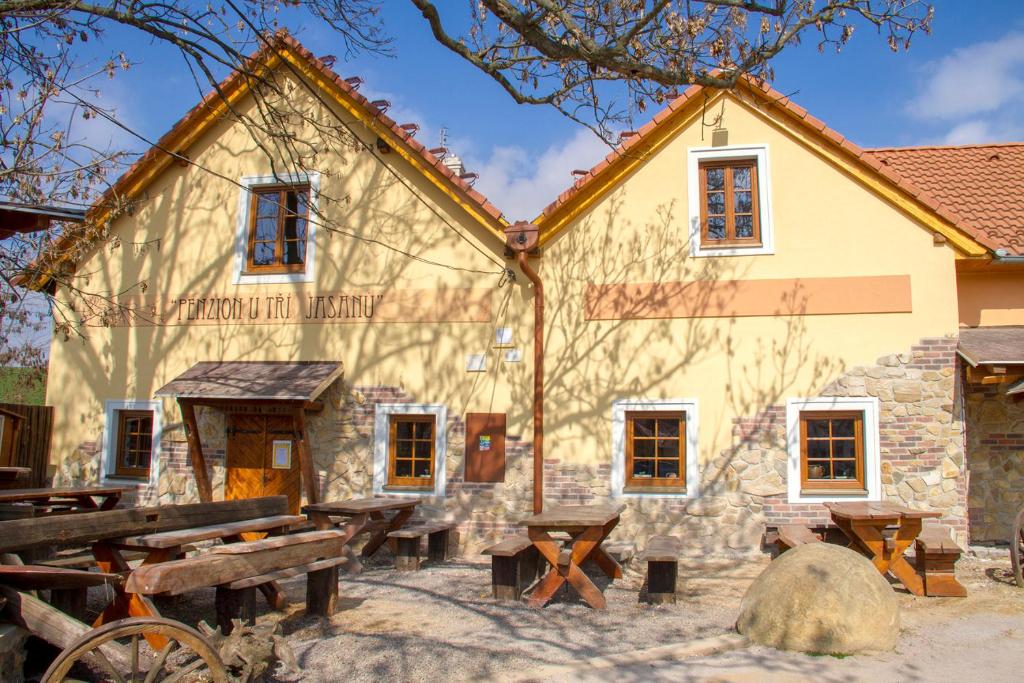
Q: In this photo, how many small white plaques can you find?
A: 3